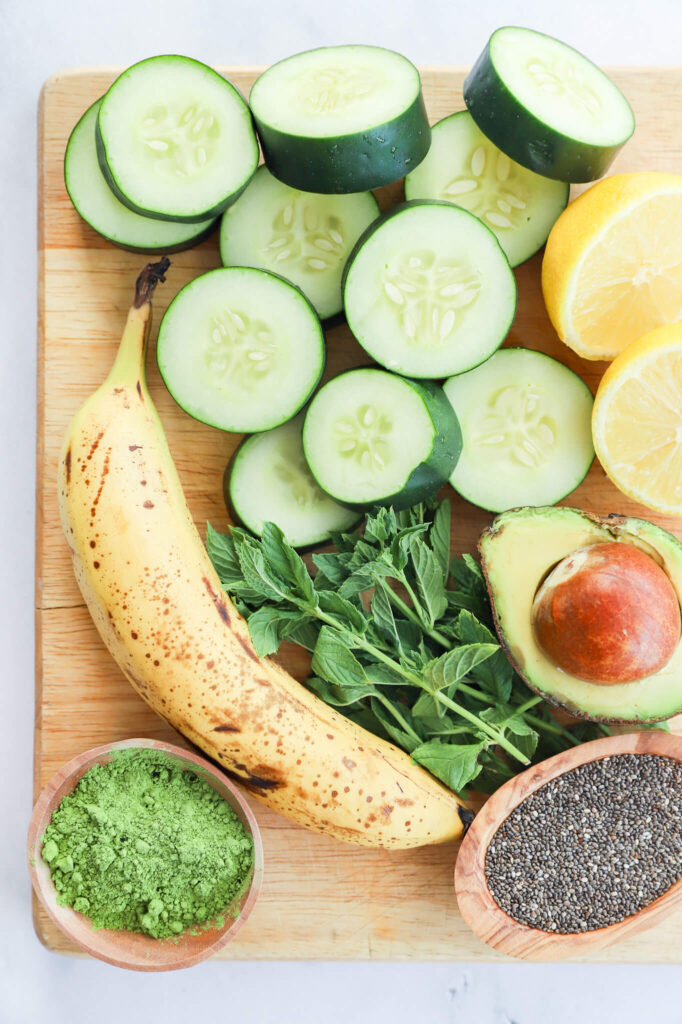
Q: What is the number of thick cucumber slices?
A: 11